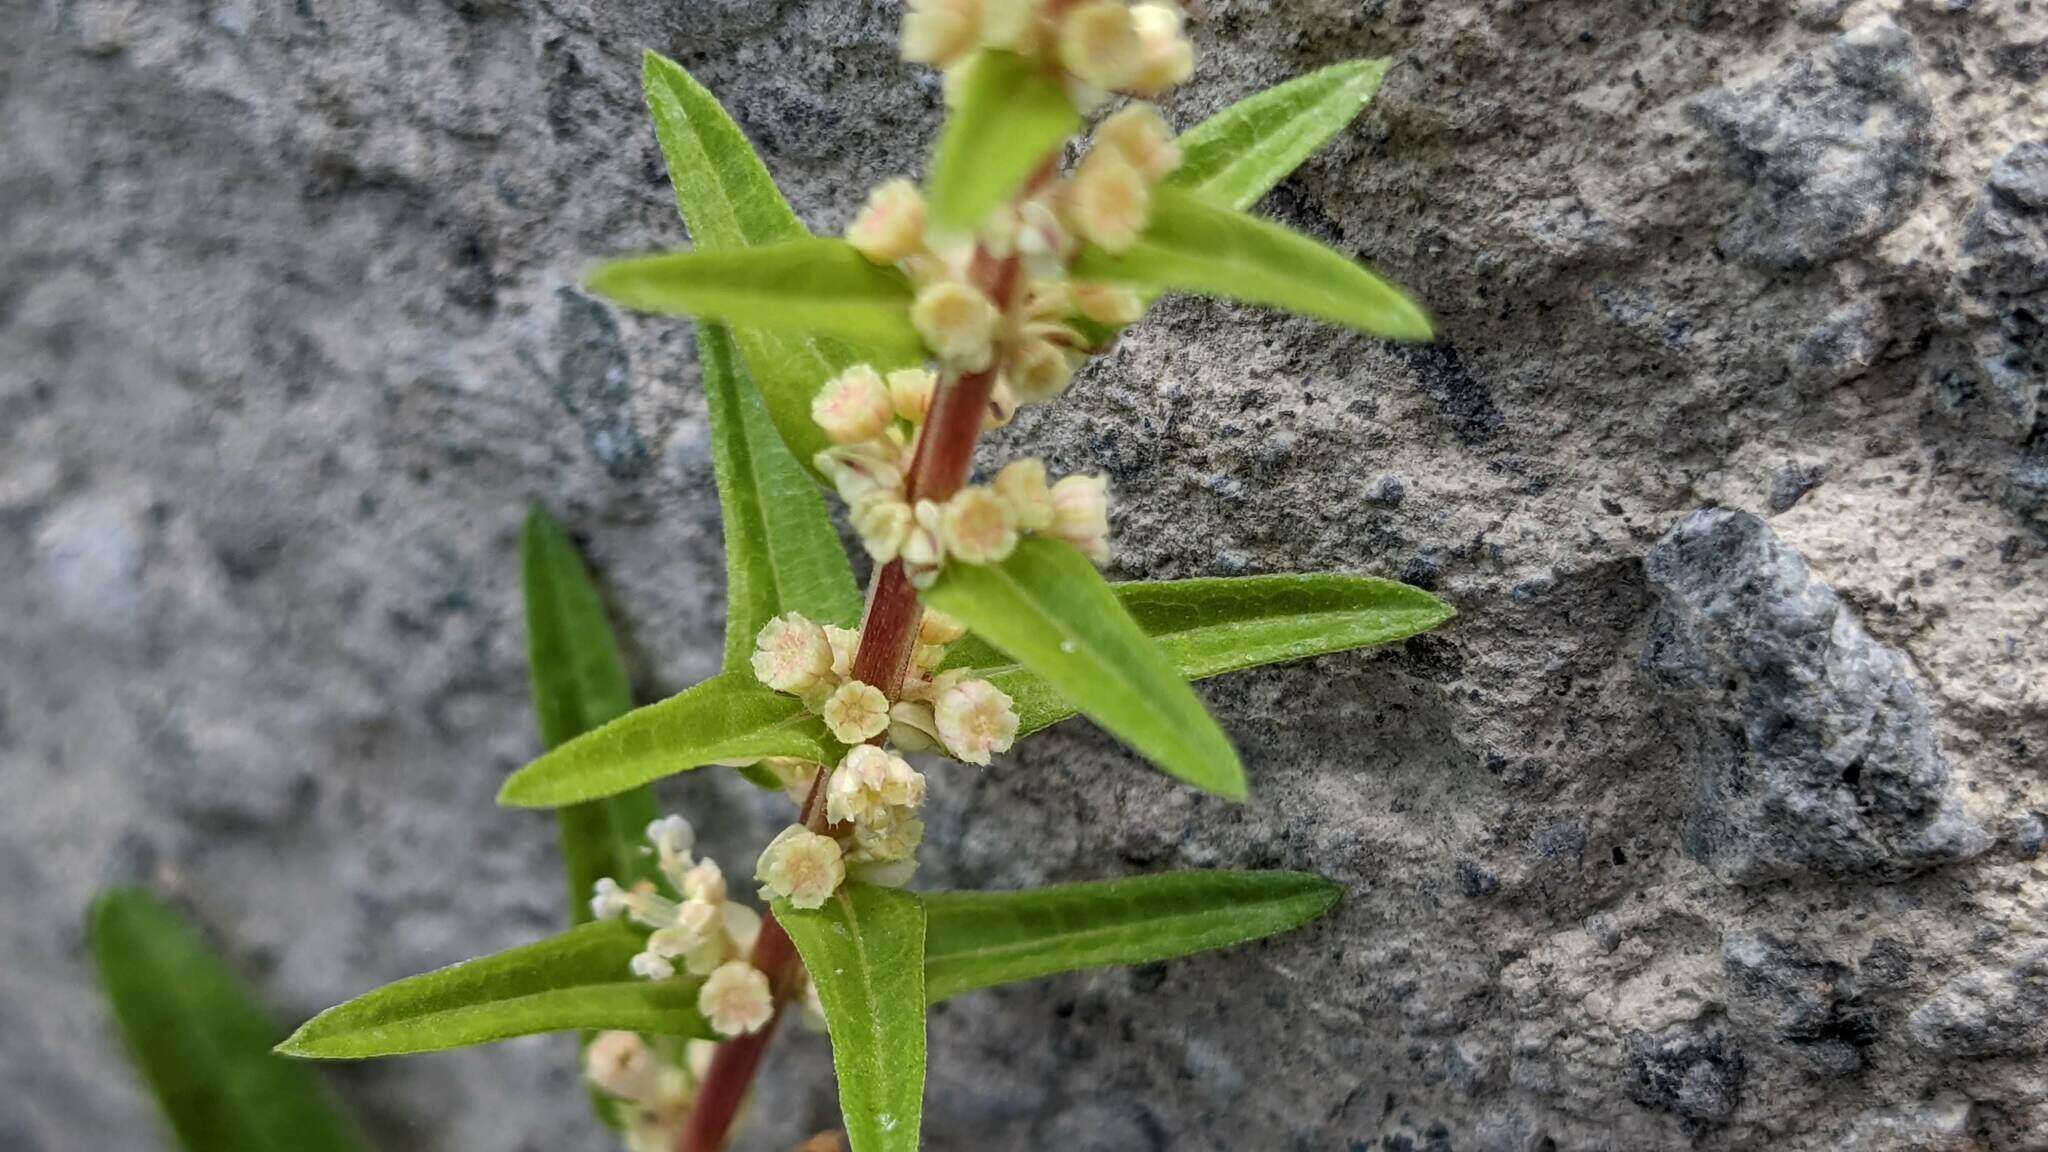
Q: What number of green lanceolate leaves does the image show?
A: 14